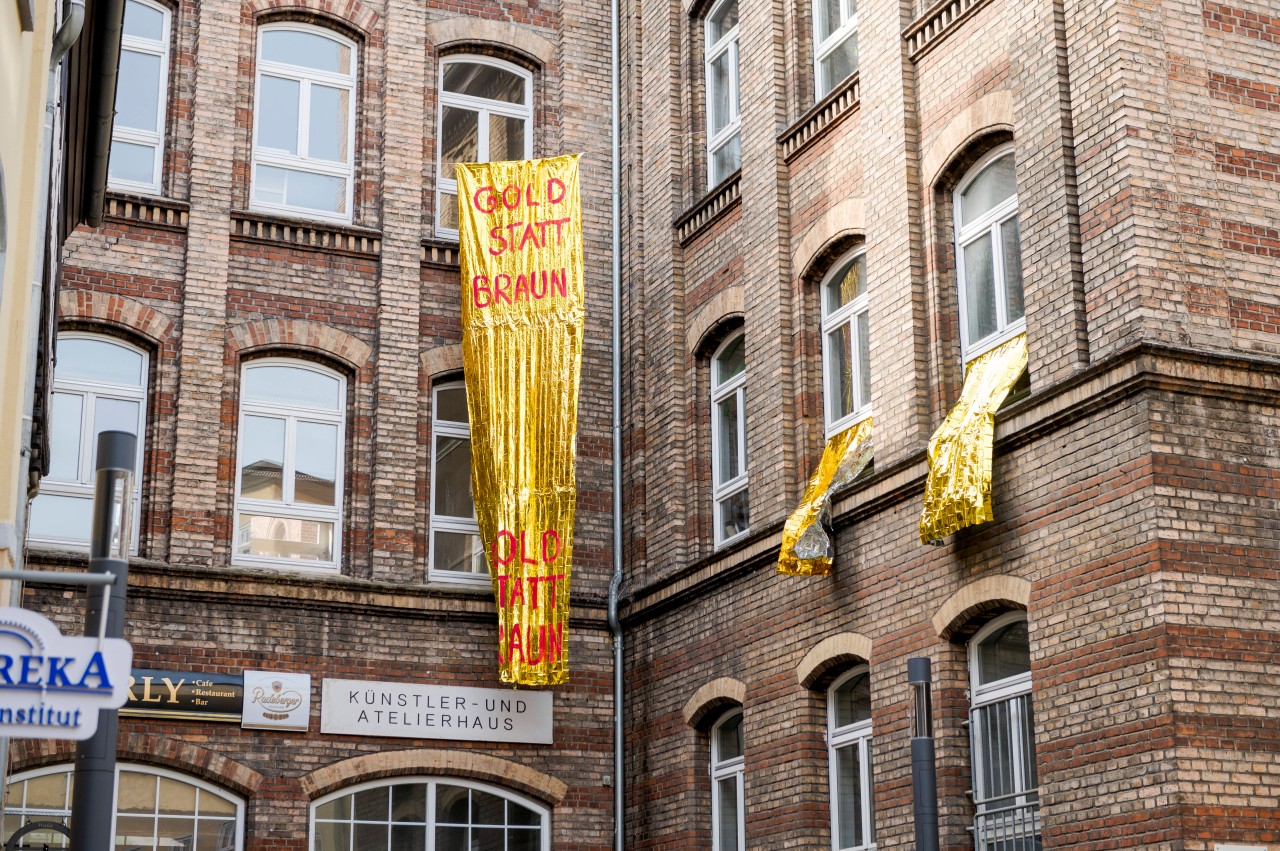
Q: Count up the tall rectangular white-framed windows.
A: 14